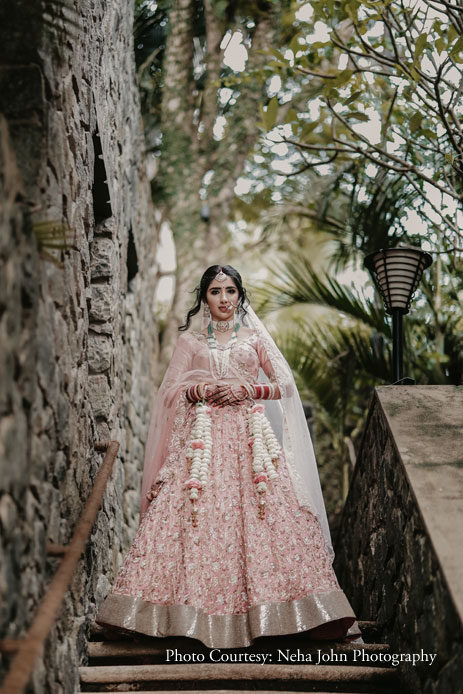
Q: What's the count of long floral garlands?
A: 2